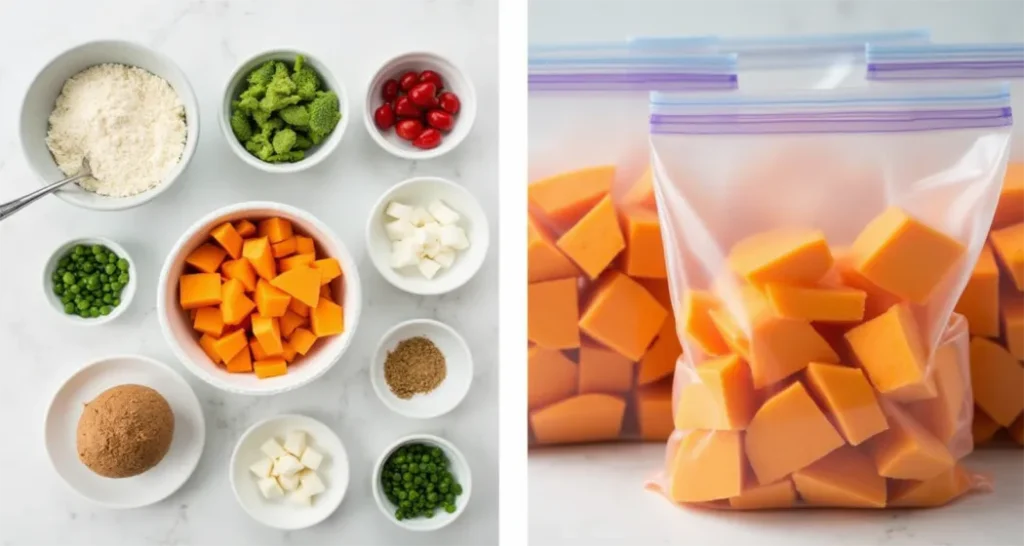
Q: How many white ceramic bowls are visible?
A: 9